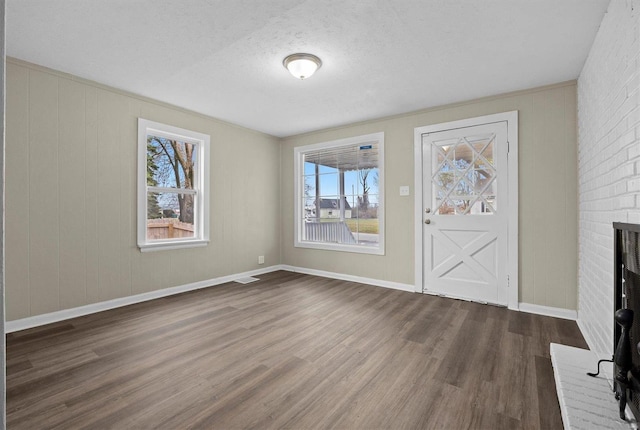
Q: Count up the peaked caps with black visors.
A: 0